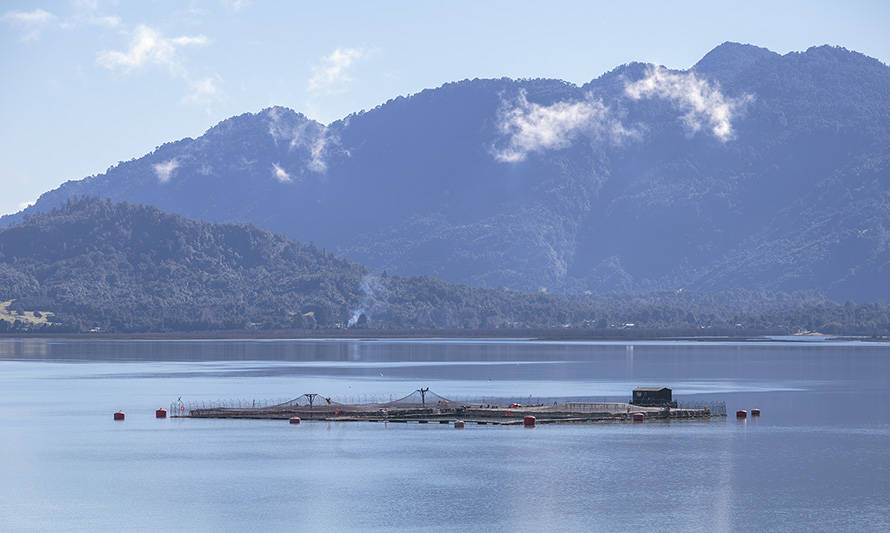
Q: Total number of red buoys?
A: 8